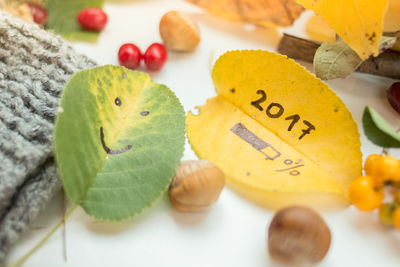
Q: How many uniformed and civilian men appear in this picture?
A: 0